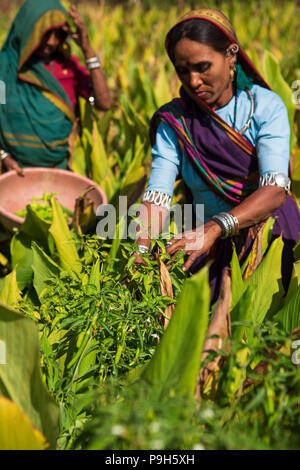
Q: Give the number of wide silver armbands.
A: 2